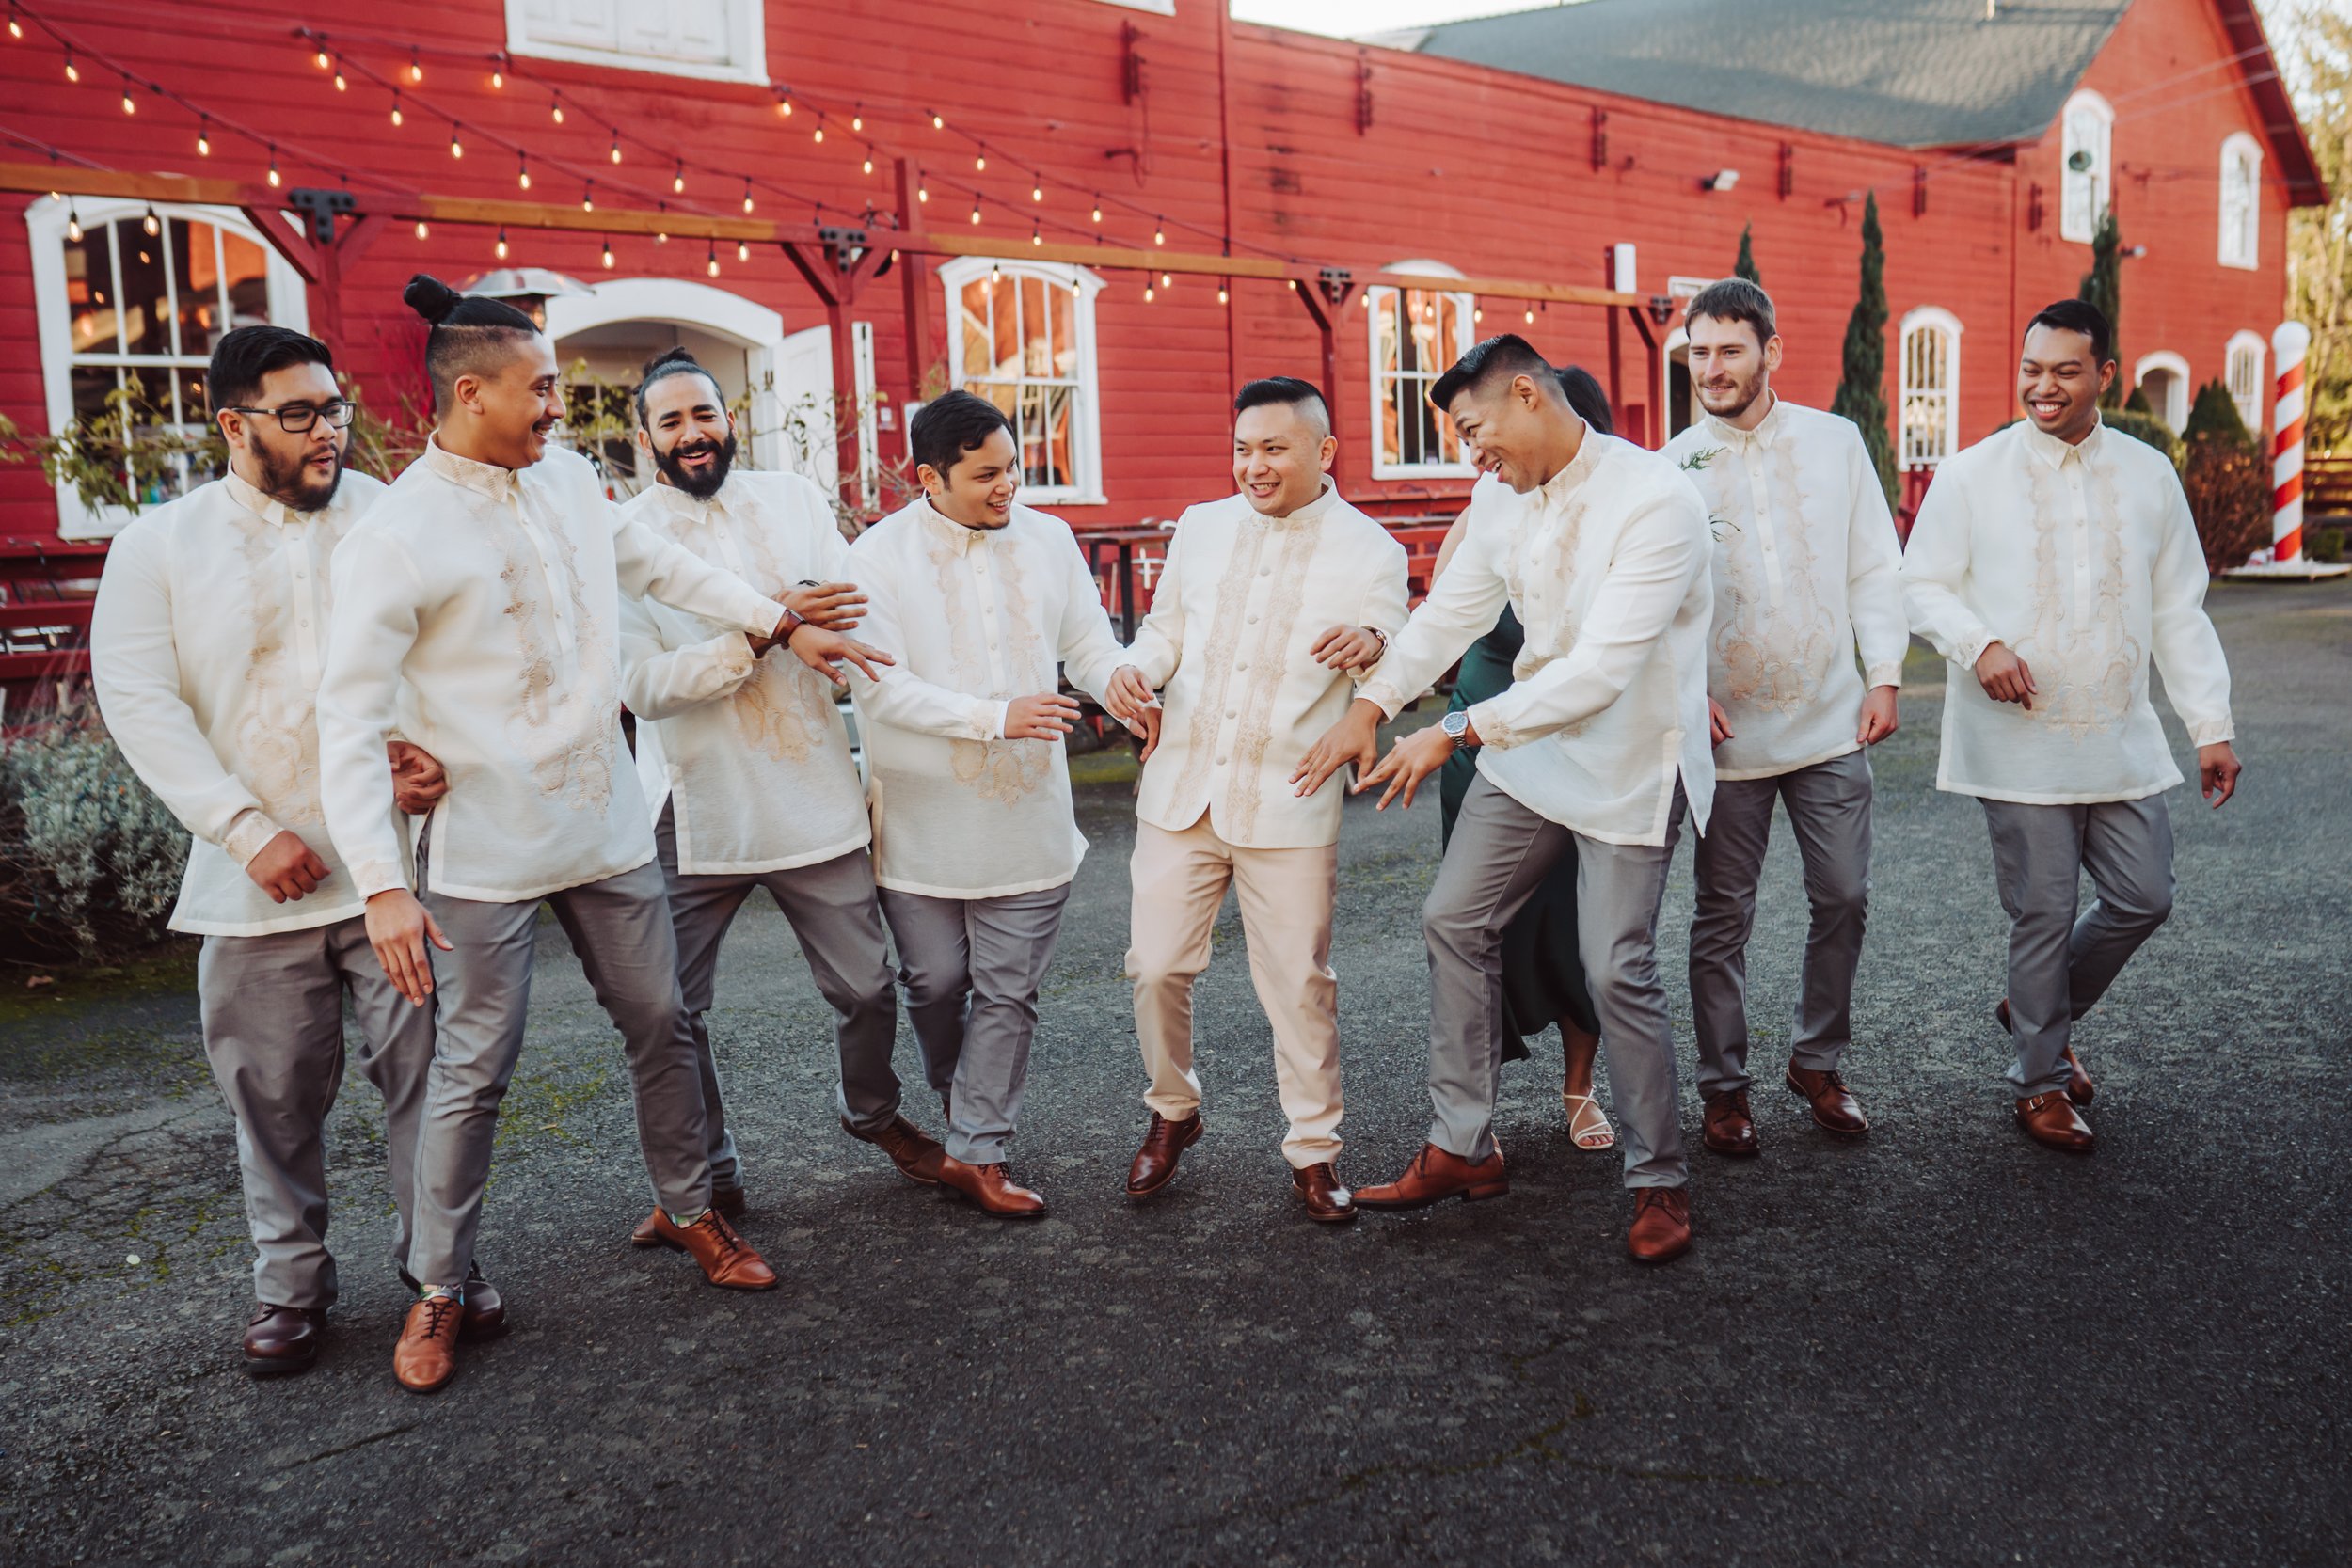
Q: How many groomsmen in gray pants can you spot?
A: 7